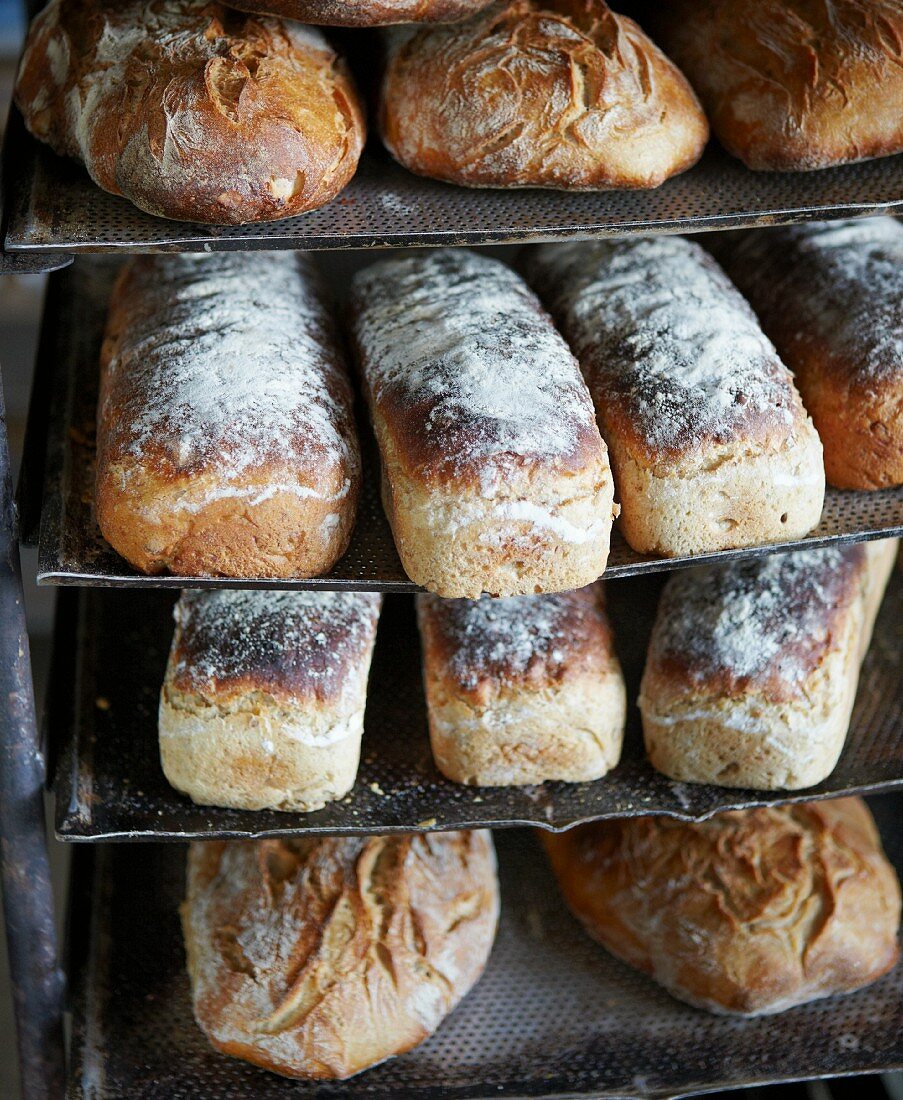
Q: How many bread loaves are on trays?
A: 13